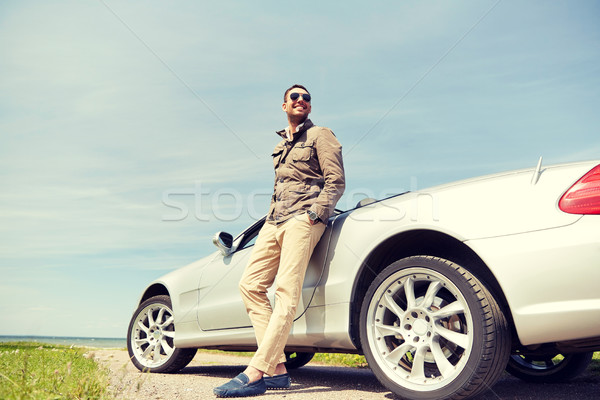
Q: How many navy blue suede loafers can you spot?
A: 2